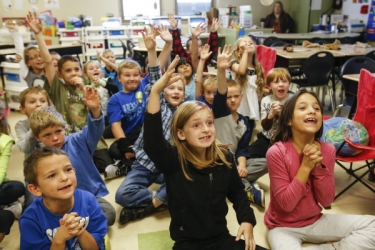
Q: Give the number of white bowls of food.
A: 0